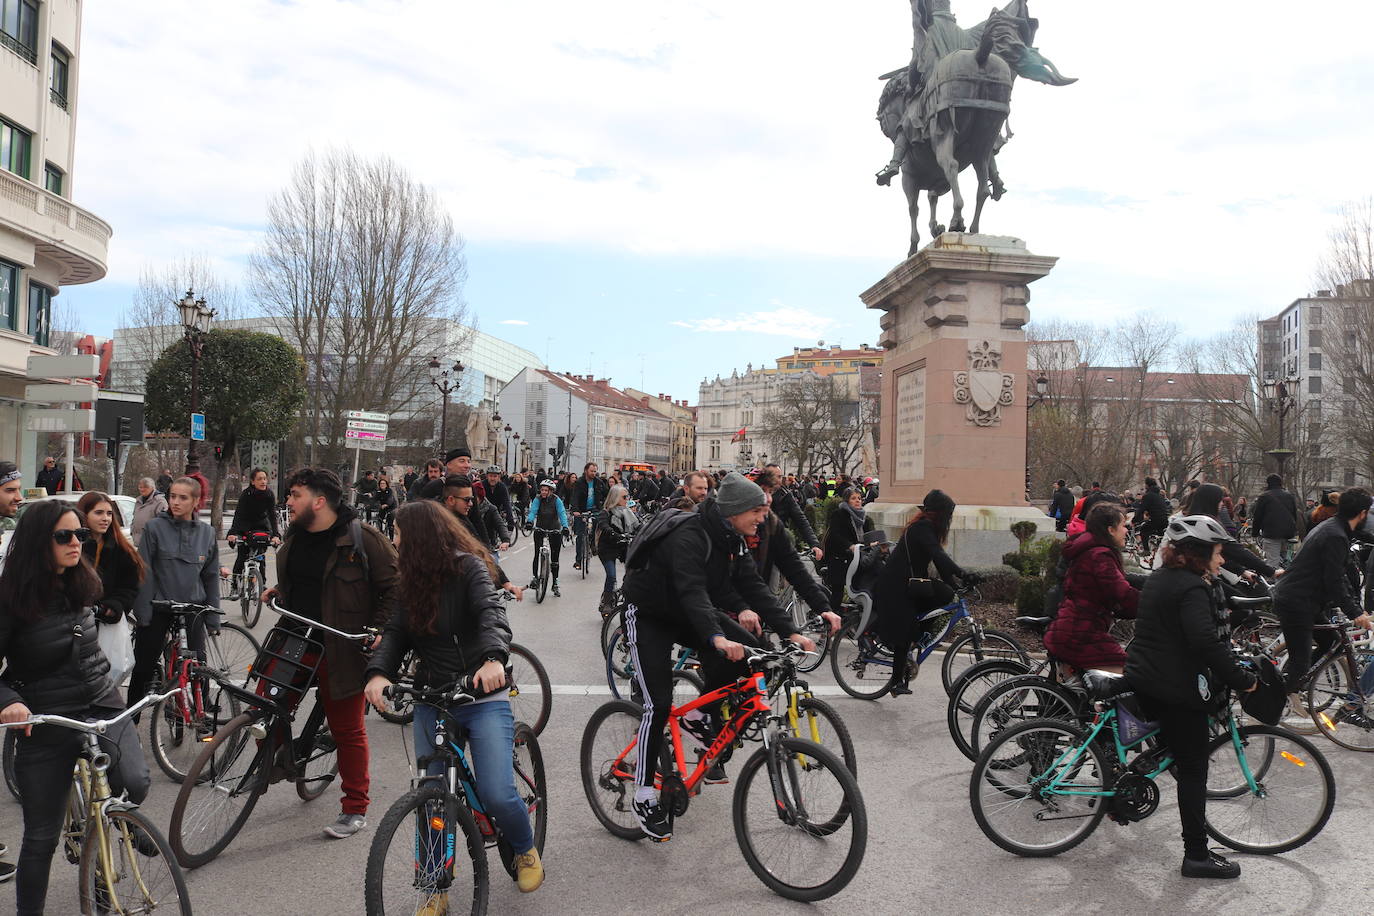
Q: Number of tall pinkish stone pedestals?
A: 1